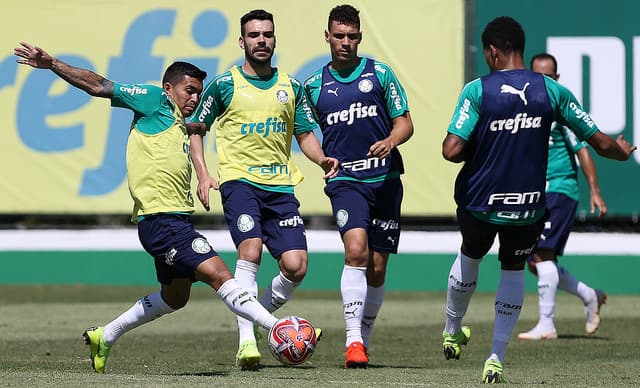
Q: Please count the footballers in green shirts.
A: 5